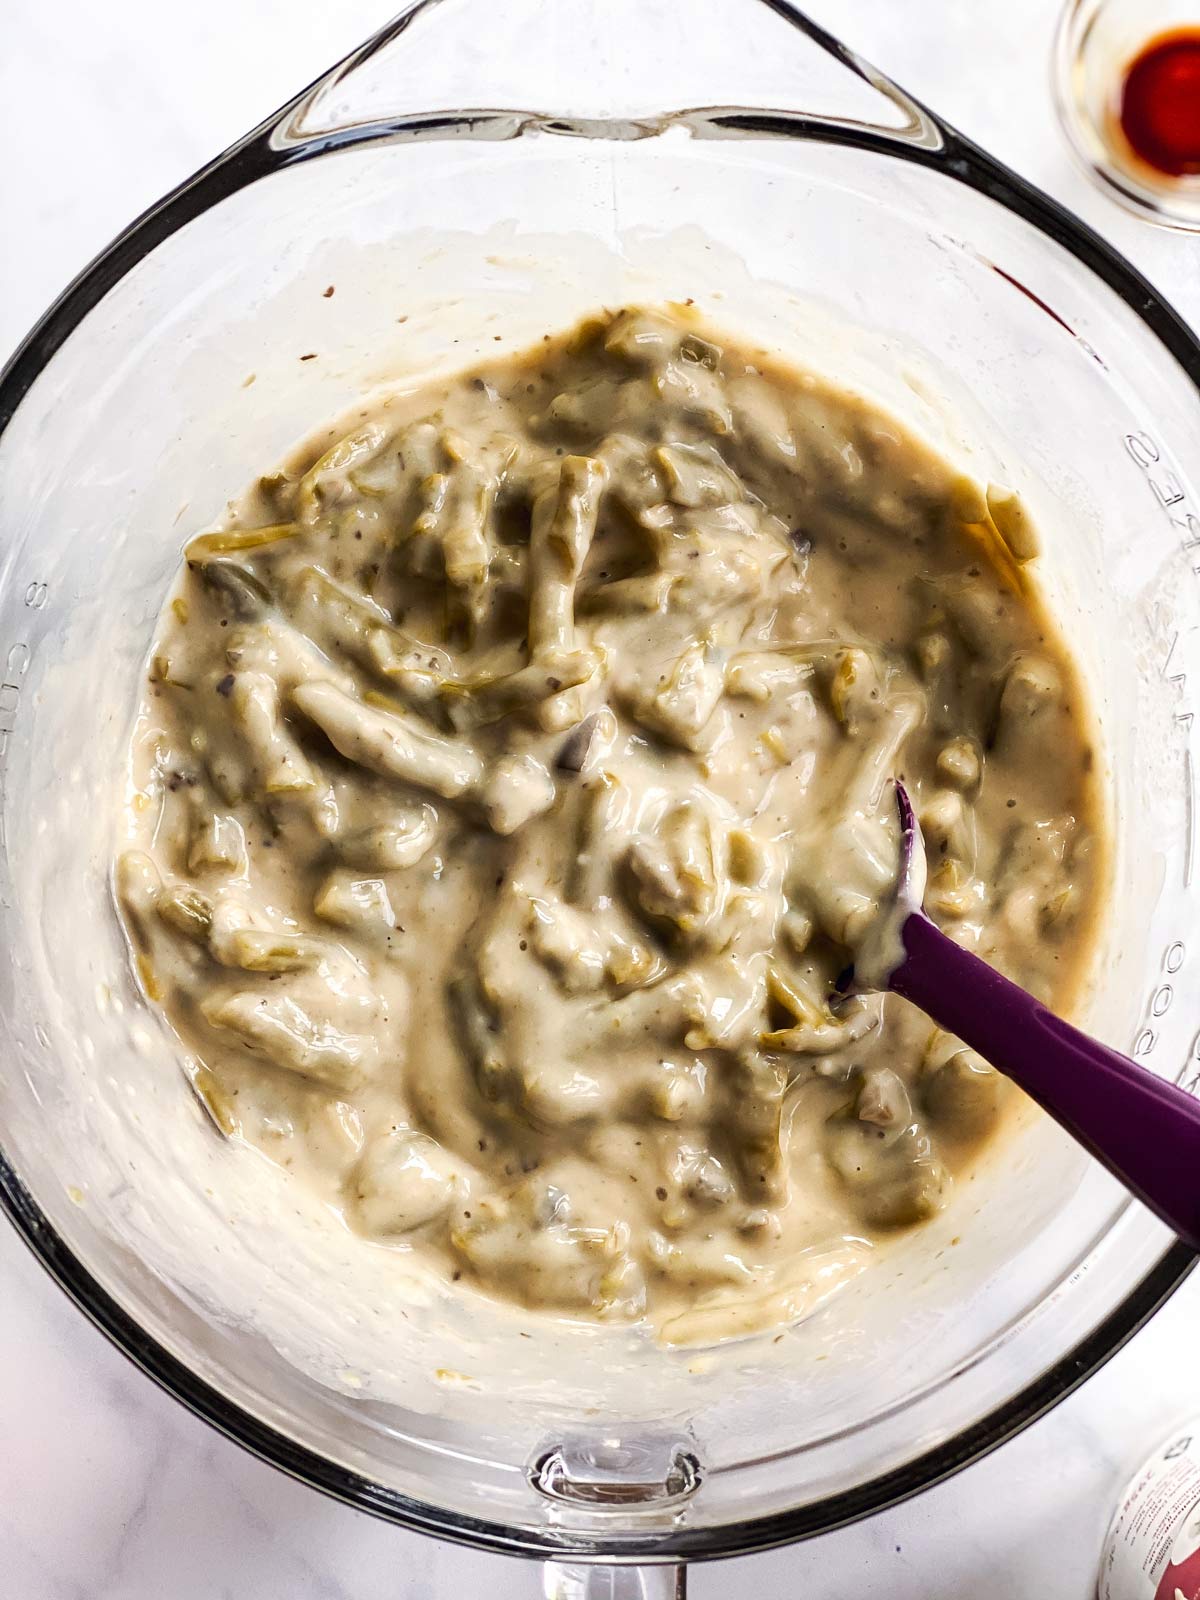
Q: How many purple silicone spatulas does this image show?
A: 1